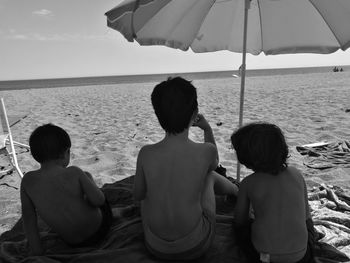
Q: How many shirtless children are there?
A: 3